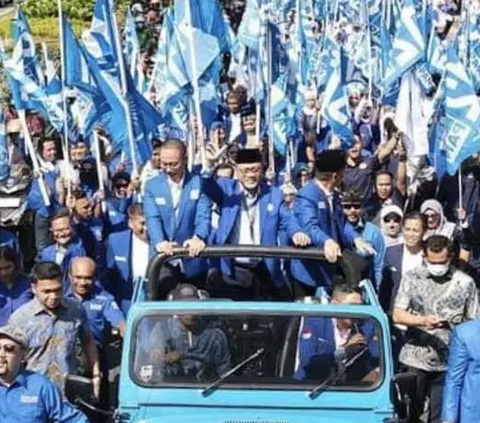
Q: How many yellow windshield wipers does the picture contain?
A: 0